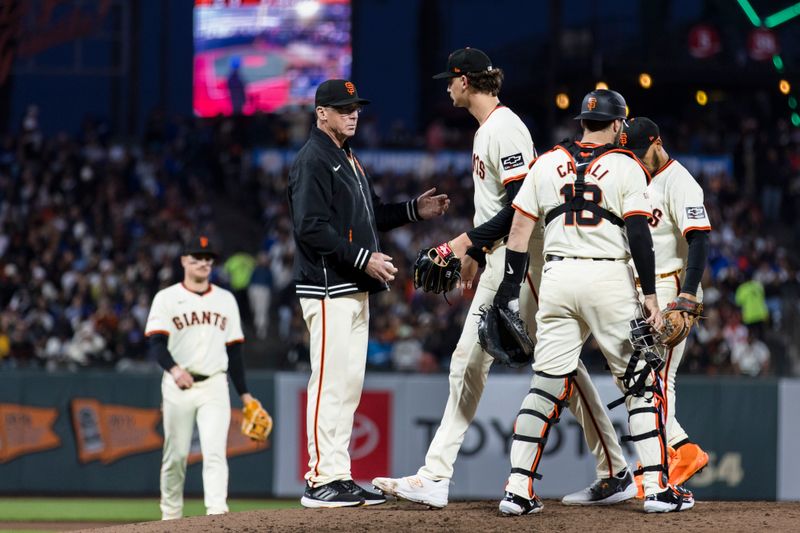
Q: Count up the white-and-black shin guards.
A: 2